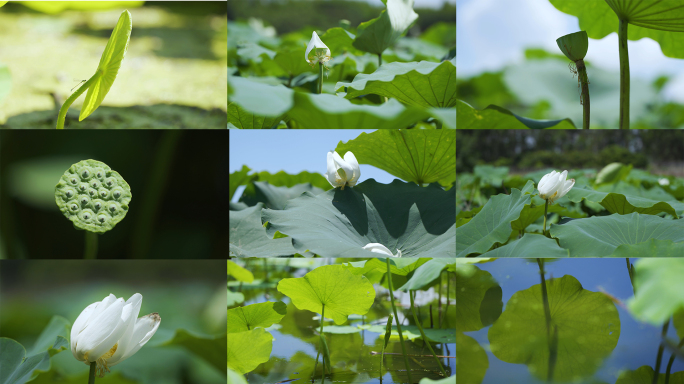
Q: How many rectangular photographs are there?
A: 9